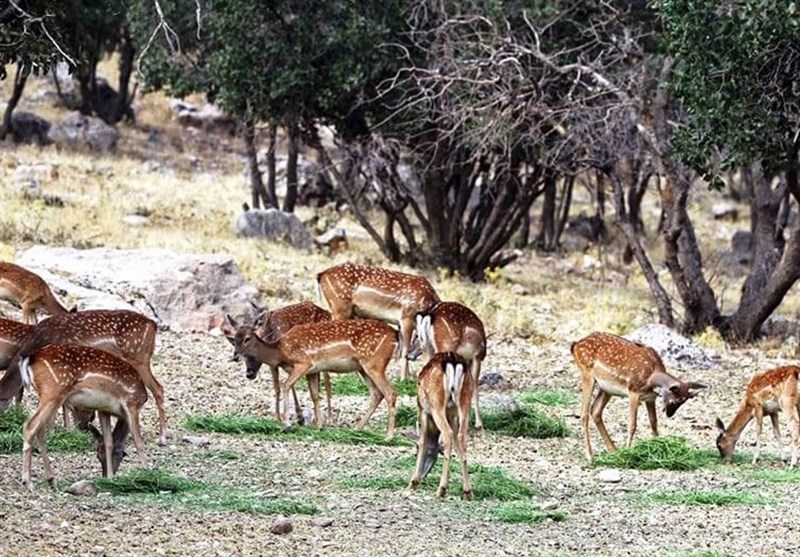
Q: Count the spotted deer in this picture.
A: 11